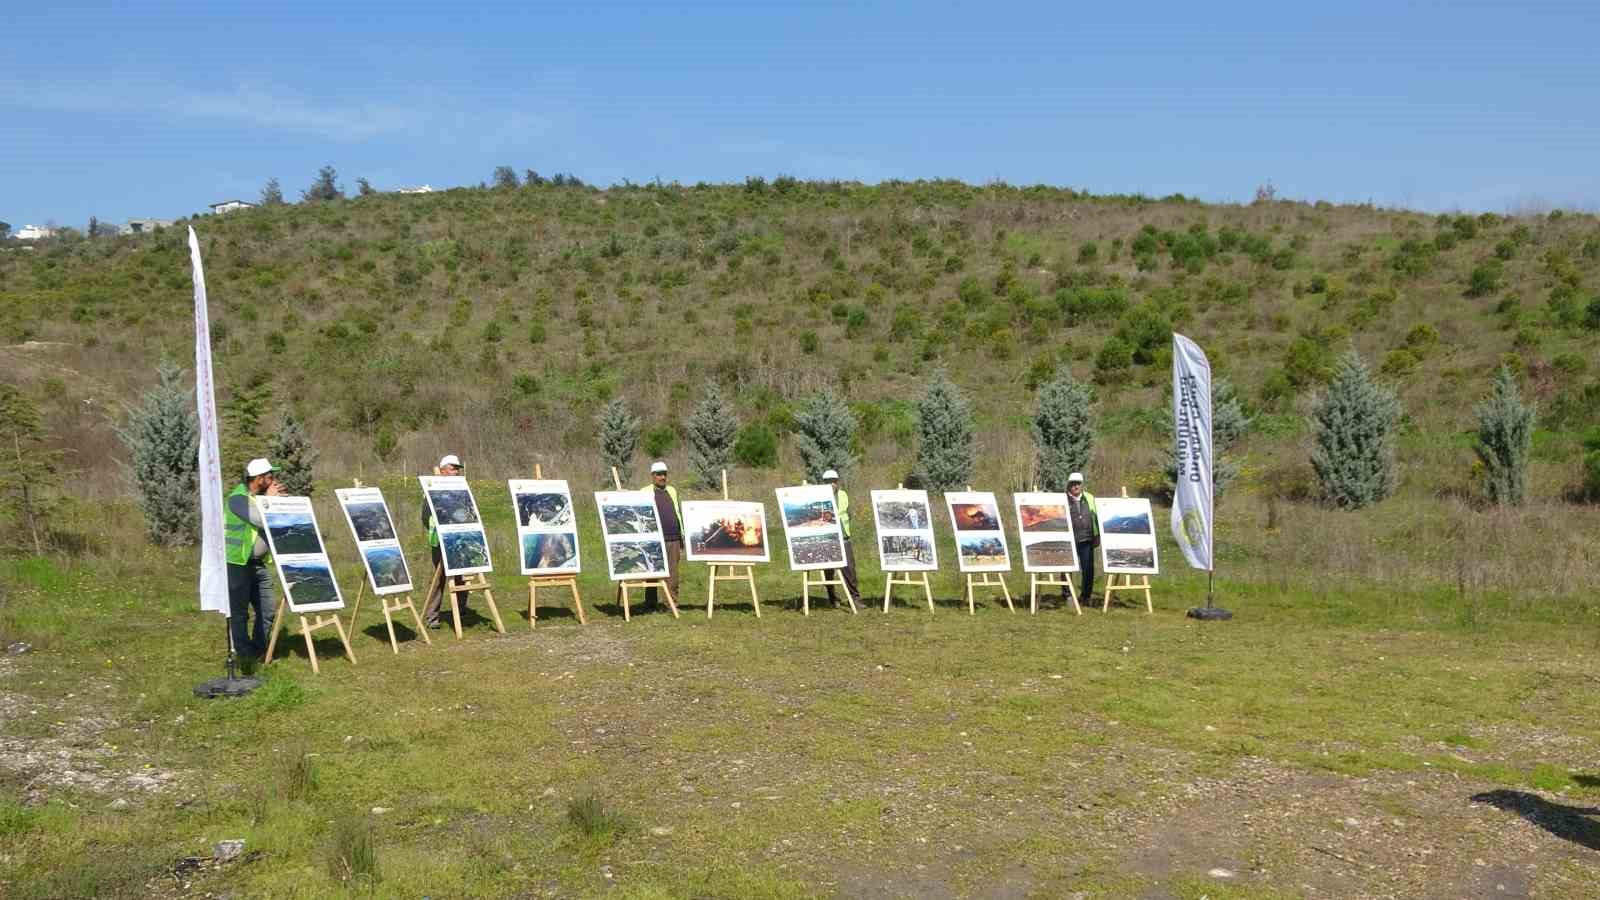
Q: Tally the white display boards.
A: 11